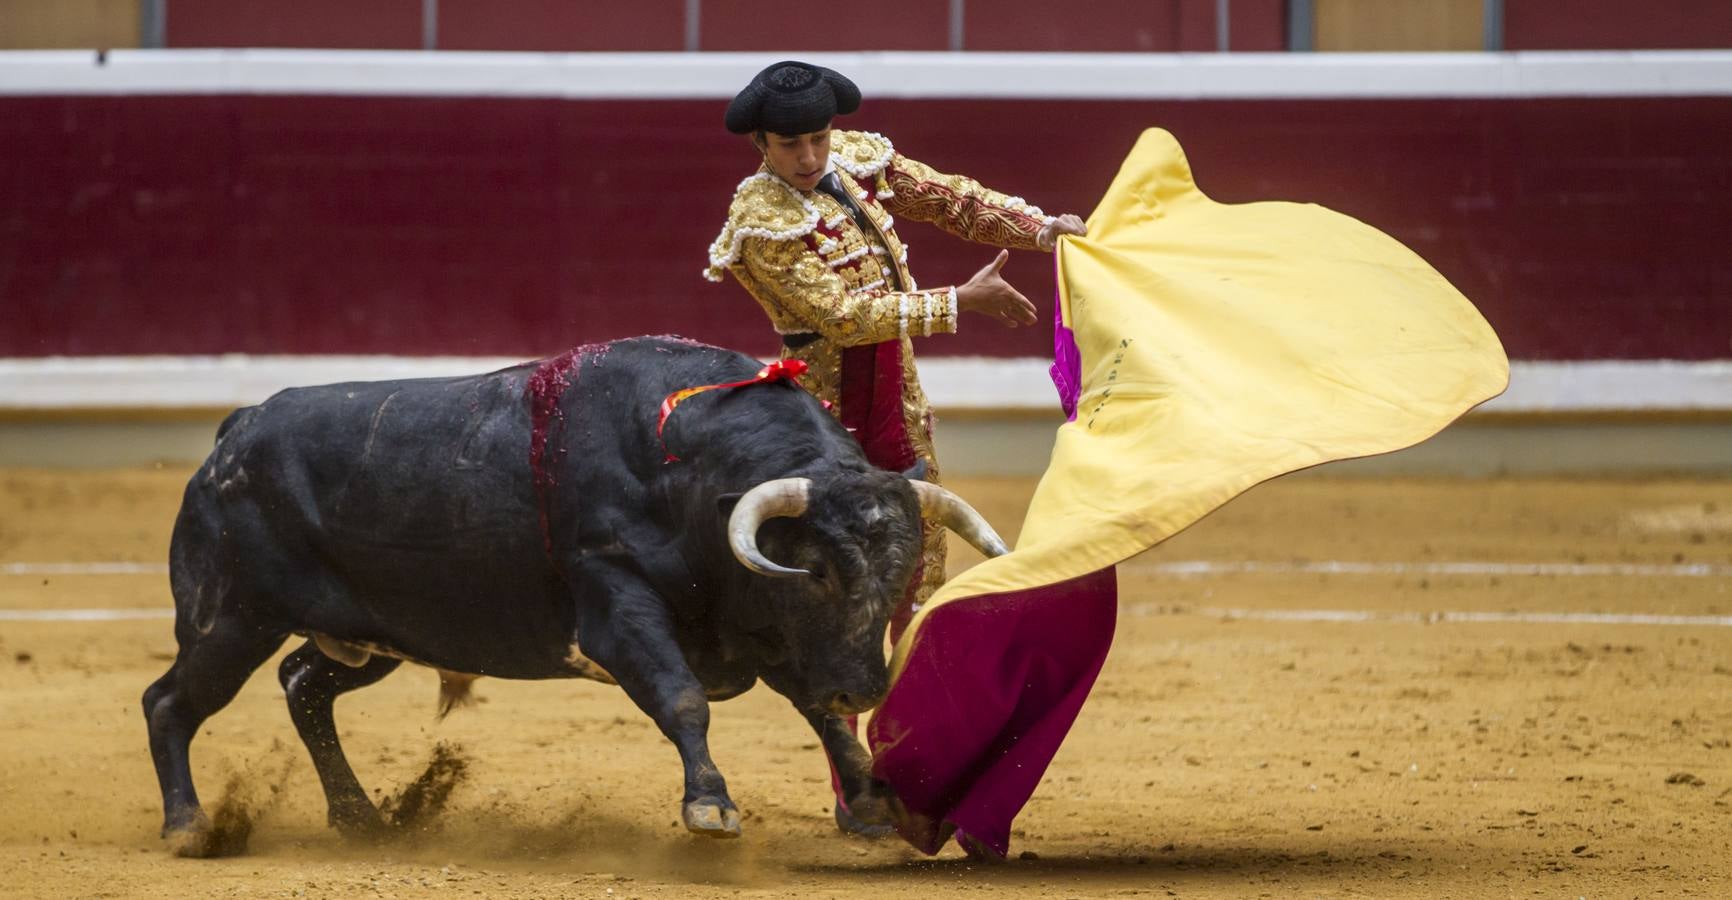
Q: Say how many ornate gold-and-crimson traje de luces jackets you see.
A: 1